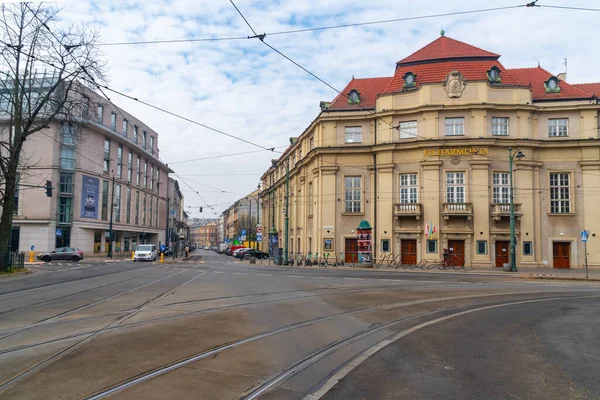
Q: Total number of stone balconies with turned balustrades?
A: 3